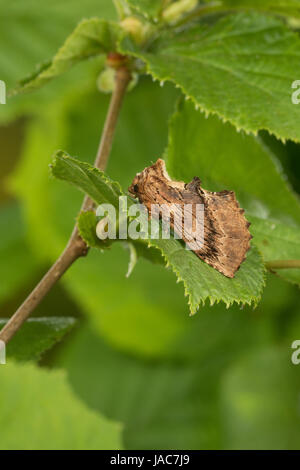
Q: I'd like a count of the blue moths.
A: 0